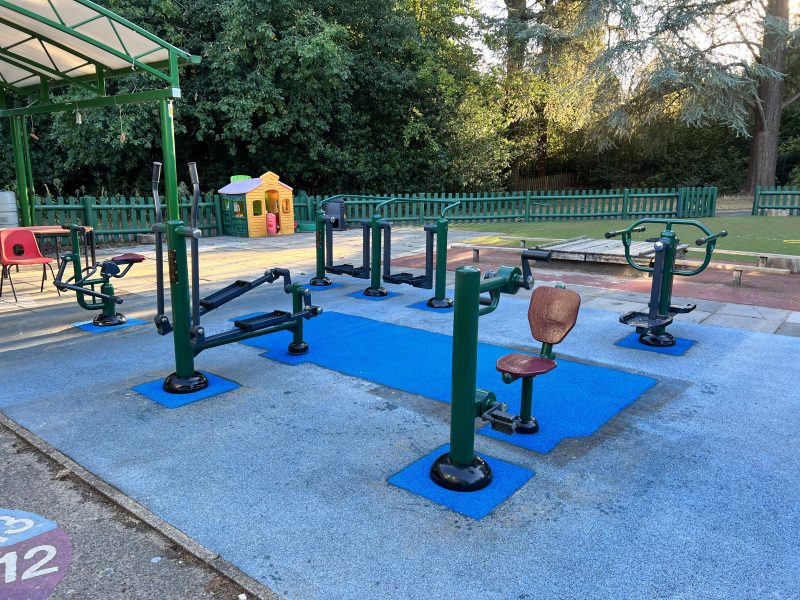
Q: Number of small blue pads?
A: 7